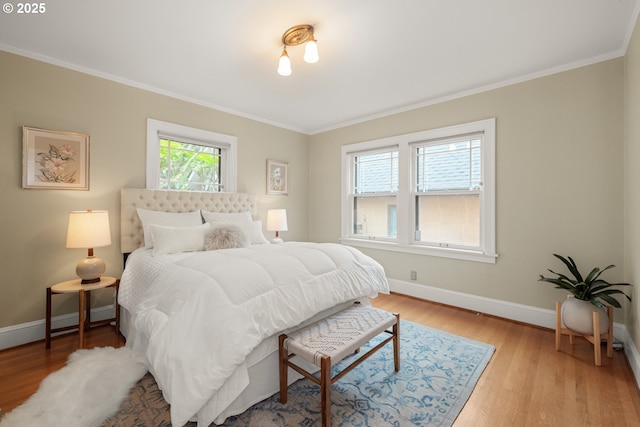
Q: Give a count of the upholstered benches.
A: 1